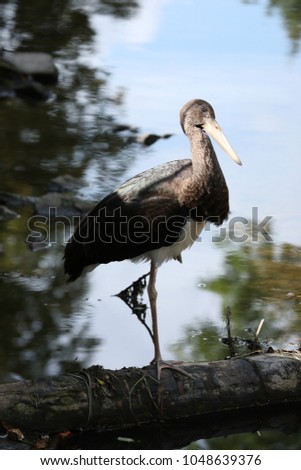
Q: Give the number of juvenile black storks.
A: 1